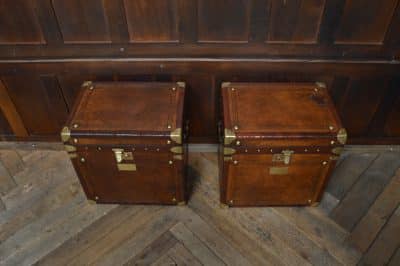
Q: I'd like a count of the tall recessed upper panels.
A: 6